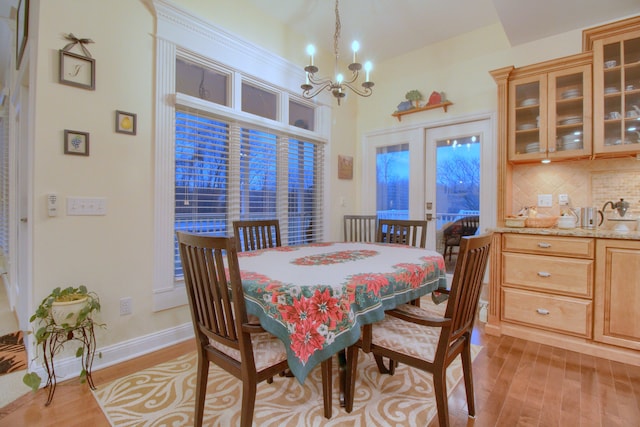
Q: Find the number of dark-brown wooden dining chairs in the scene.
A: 5